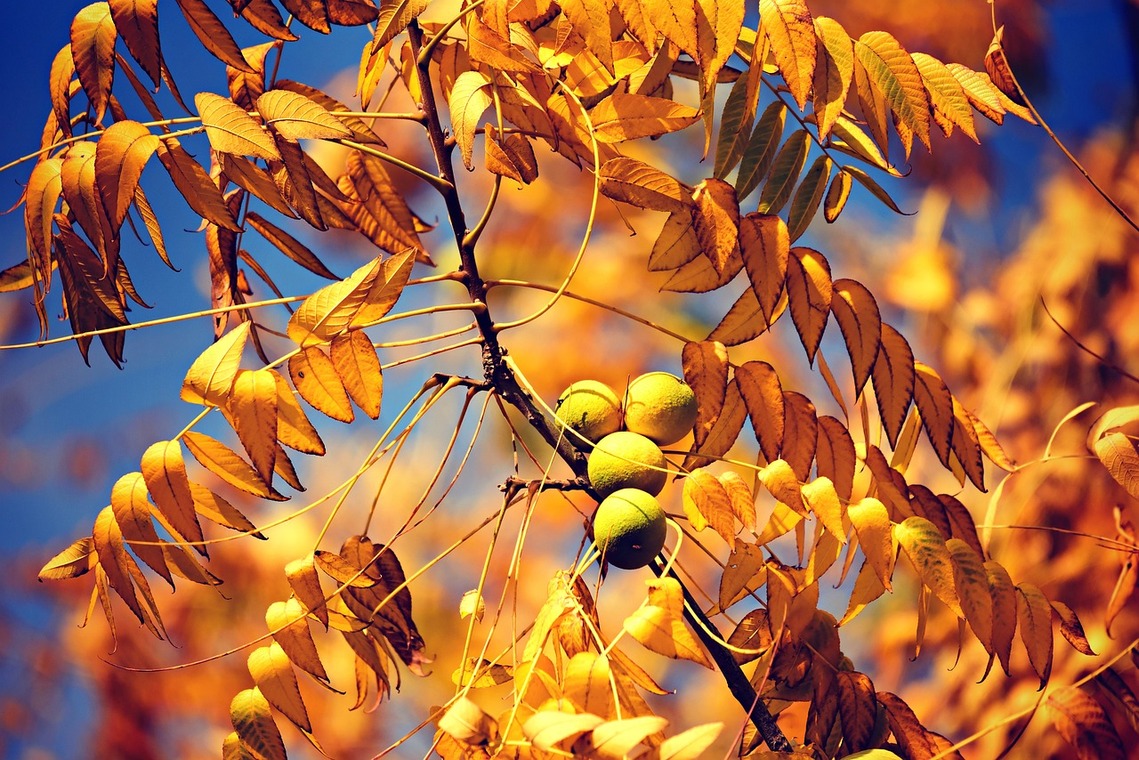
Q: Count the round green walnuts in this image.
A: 4